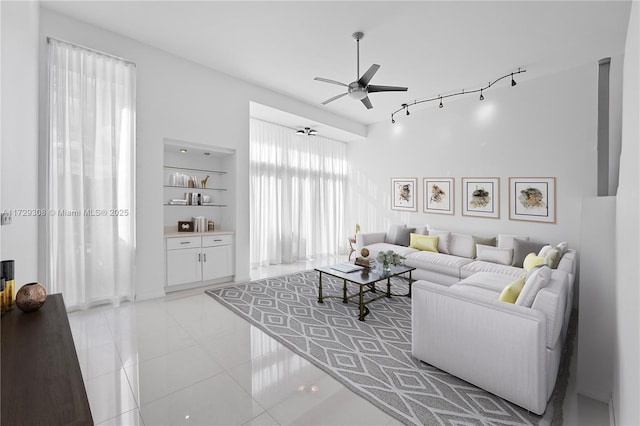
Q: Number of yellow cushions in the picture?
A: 3